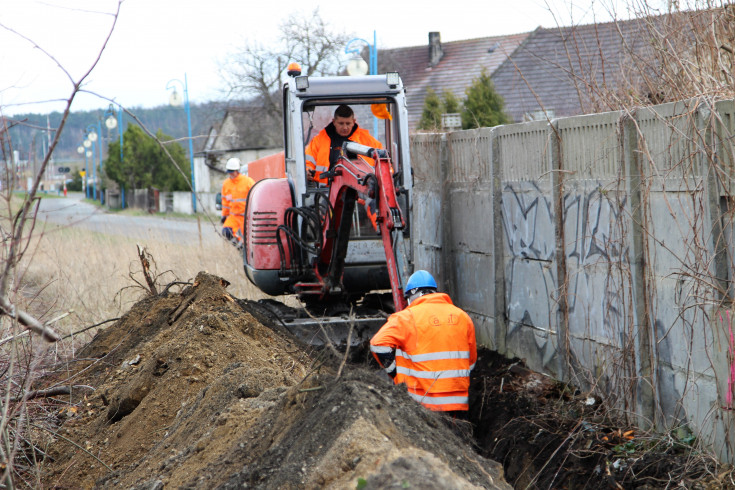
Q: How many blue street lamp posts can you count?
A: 6